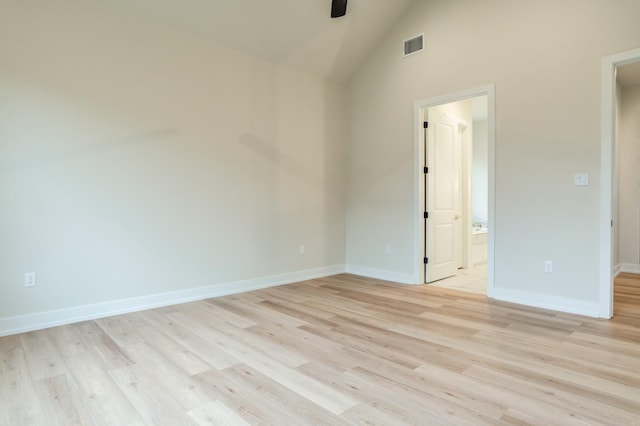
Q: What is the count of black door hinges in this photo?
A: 4